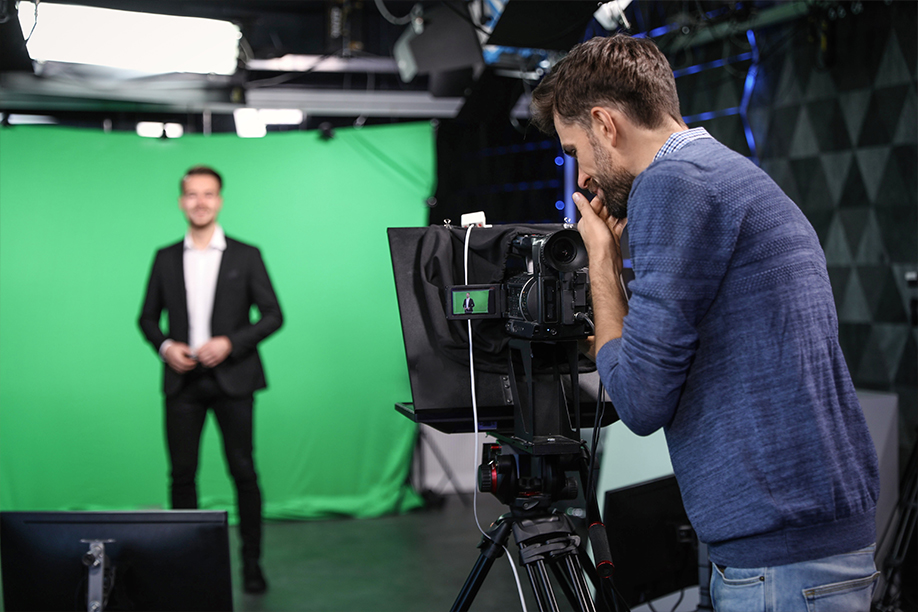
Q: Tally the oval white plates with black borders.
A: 0